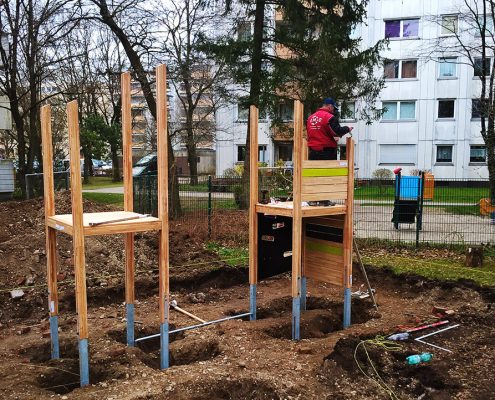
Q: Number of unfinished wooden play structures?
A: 2